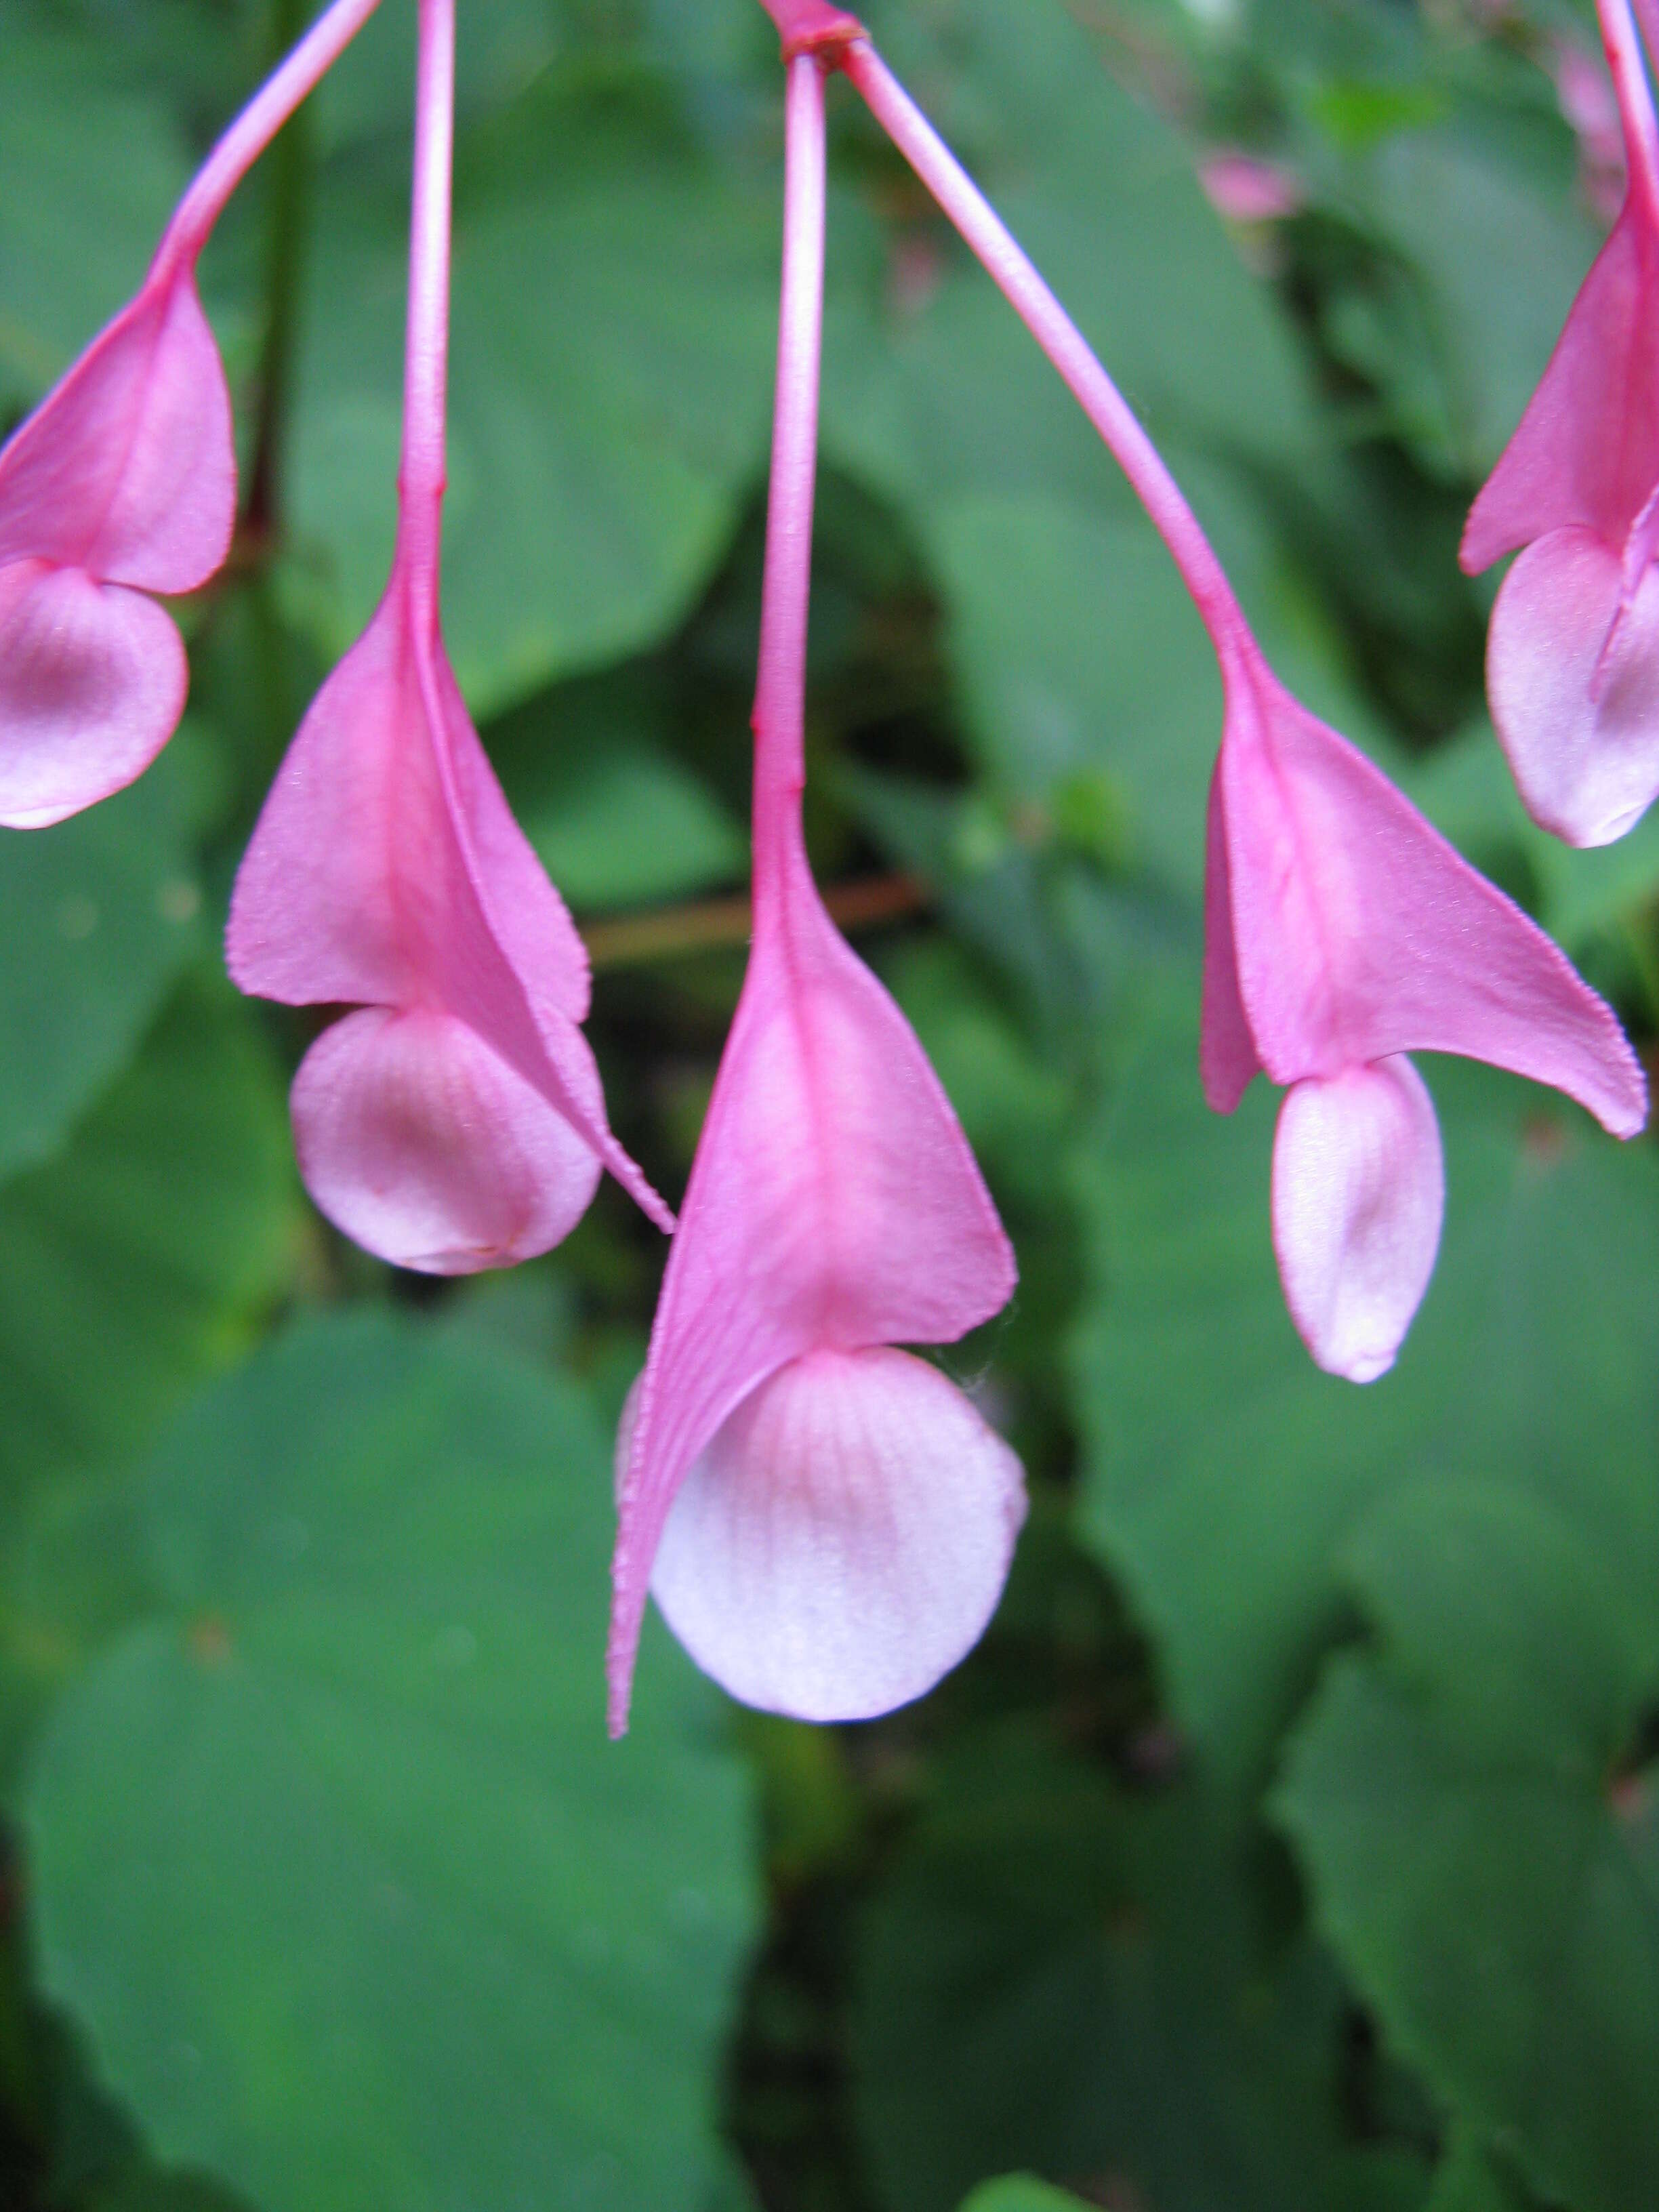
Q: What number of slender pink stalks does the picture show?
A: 5